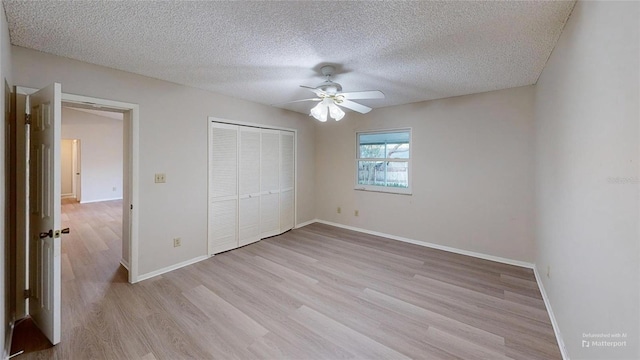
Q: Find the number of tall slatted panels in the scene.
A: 4